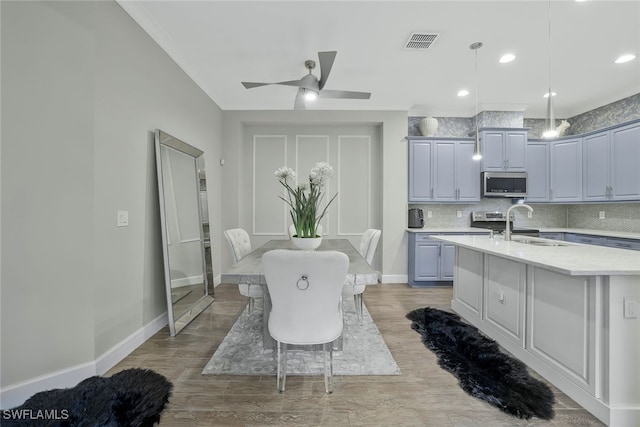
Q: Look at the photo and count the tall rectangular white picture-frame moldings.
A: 3